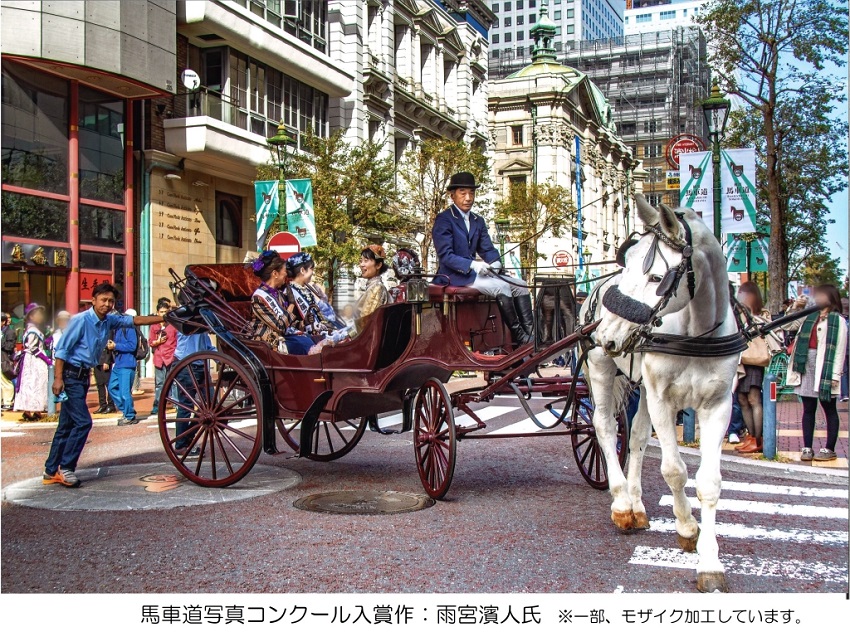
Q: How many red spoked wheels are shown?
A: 4